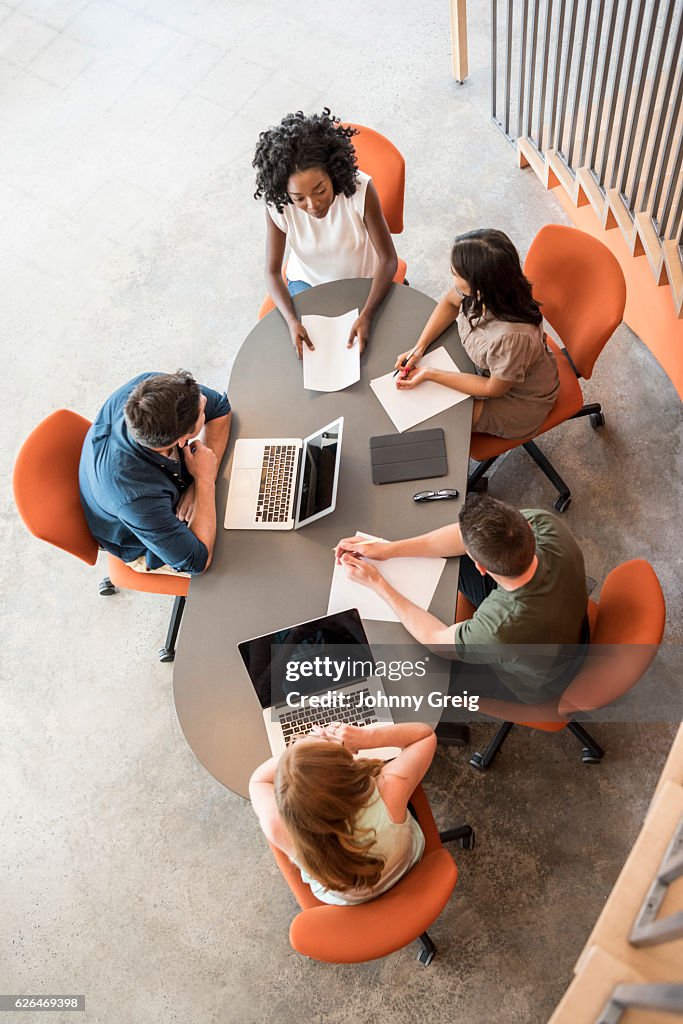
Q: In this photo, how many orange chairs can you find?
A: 5